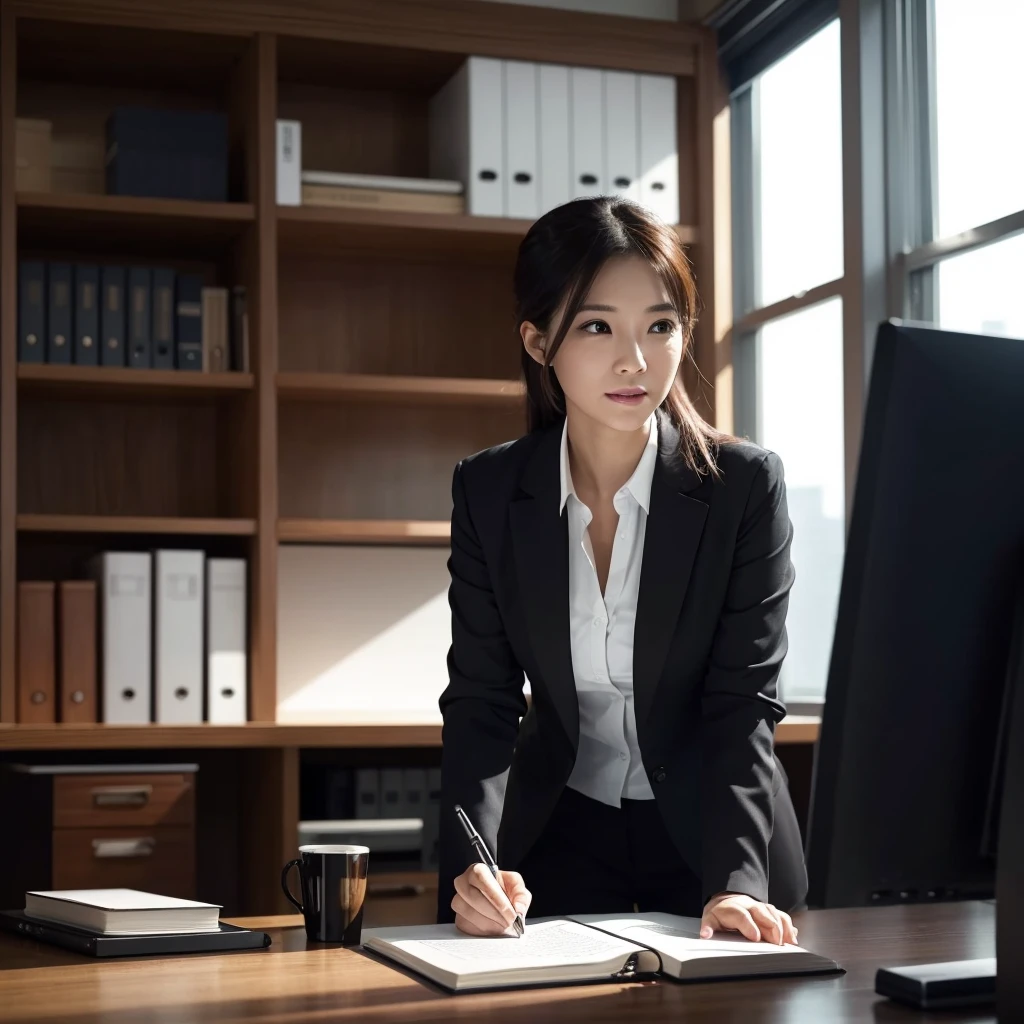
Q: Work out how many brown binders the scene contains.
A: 2